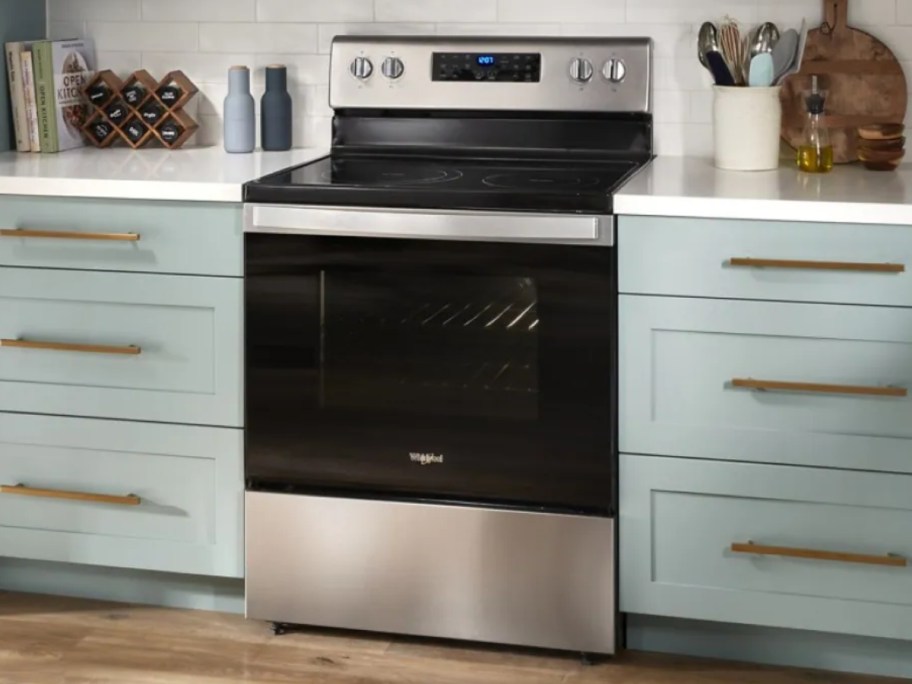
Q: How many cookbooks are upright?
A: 3